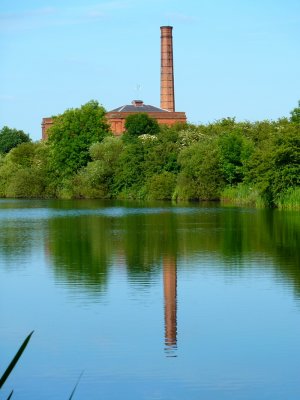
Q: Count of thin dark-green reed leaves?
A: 3